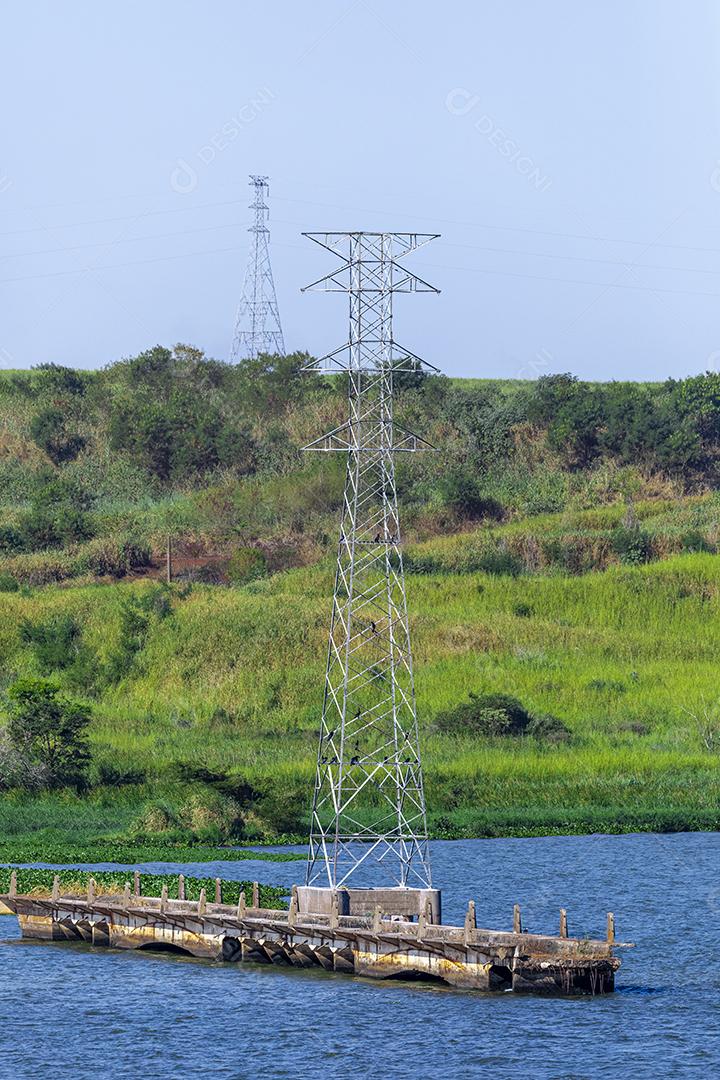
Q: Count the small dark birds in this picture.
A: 14